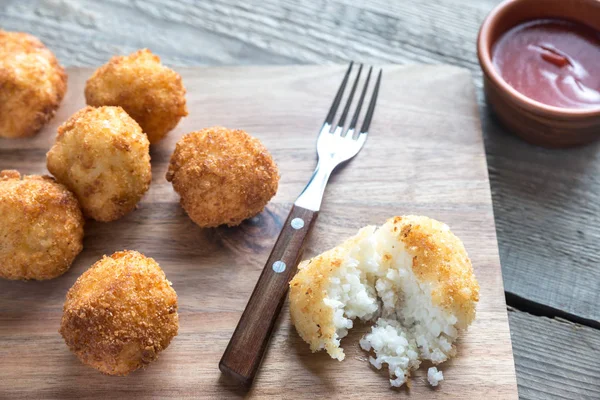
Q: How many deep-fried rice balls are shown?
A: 7